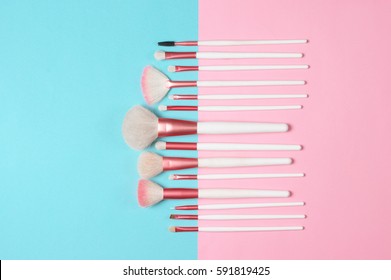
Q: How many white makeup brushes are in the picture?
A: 14